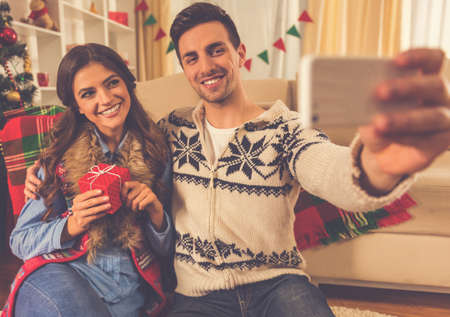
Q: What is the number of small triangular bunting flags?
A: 9